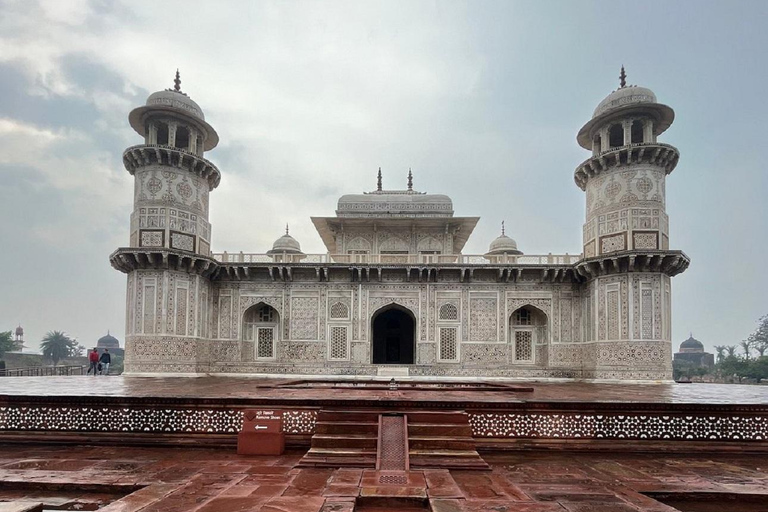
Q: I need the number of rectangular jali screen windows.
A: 4